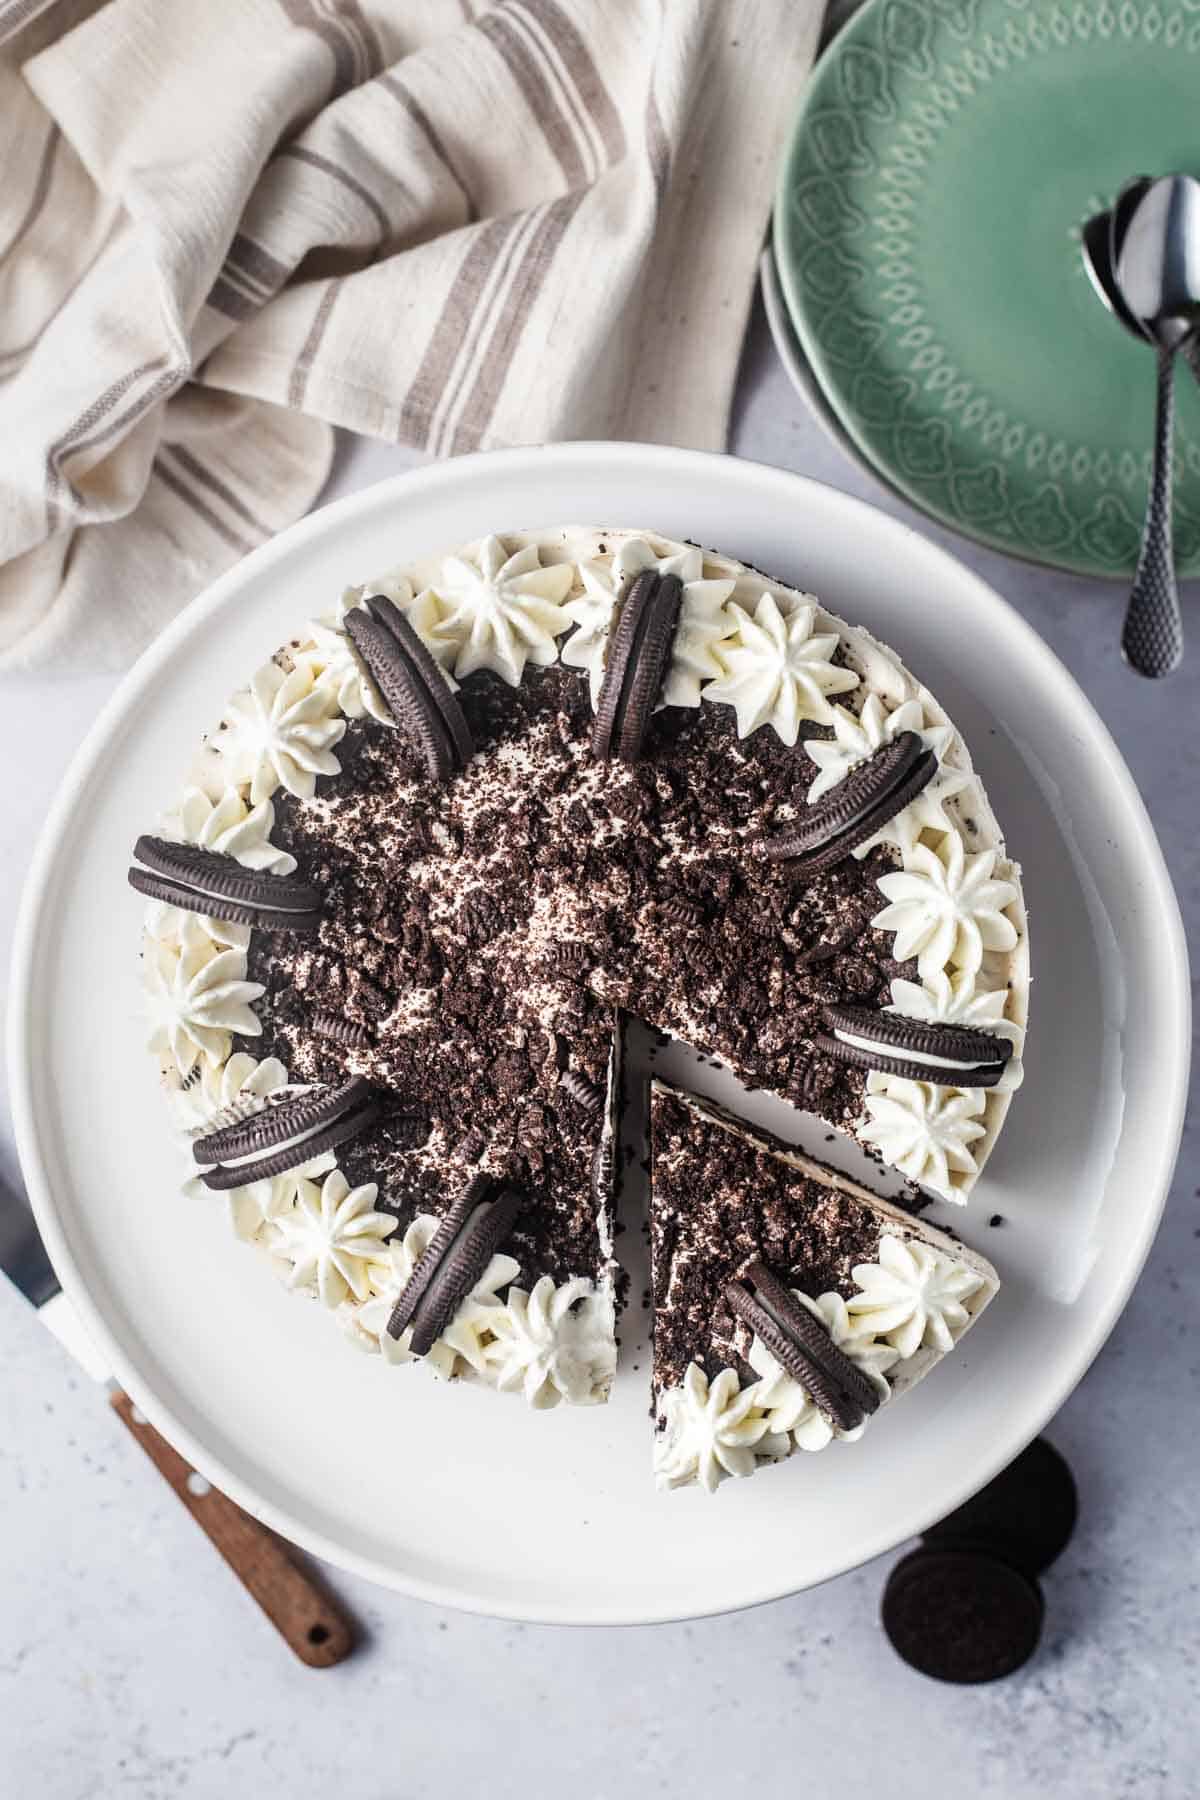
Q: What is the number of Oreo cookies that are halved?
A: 8